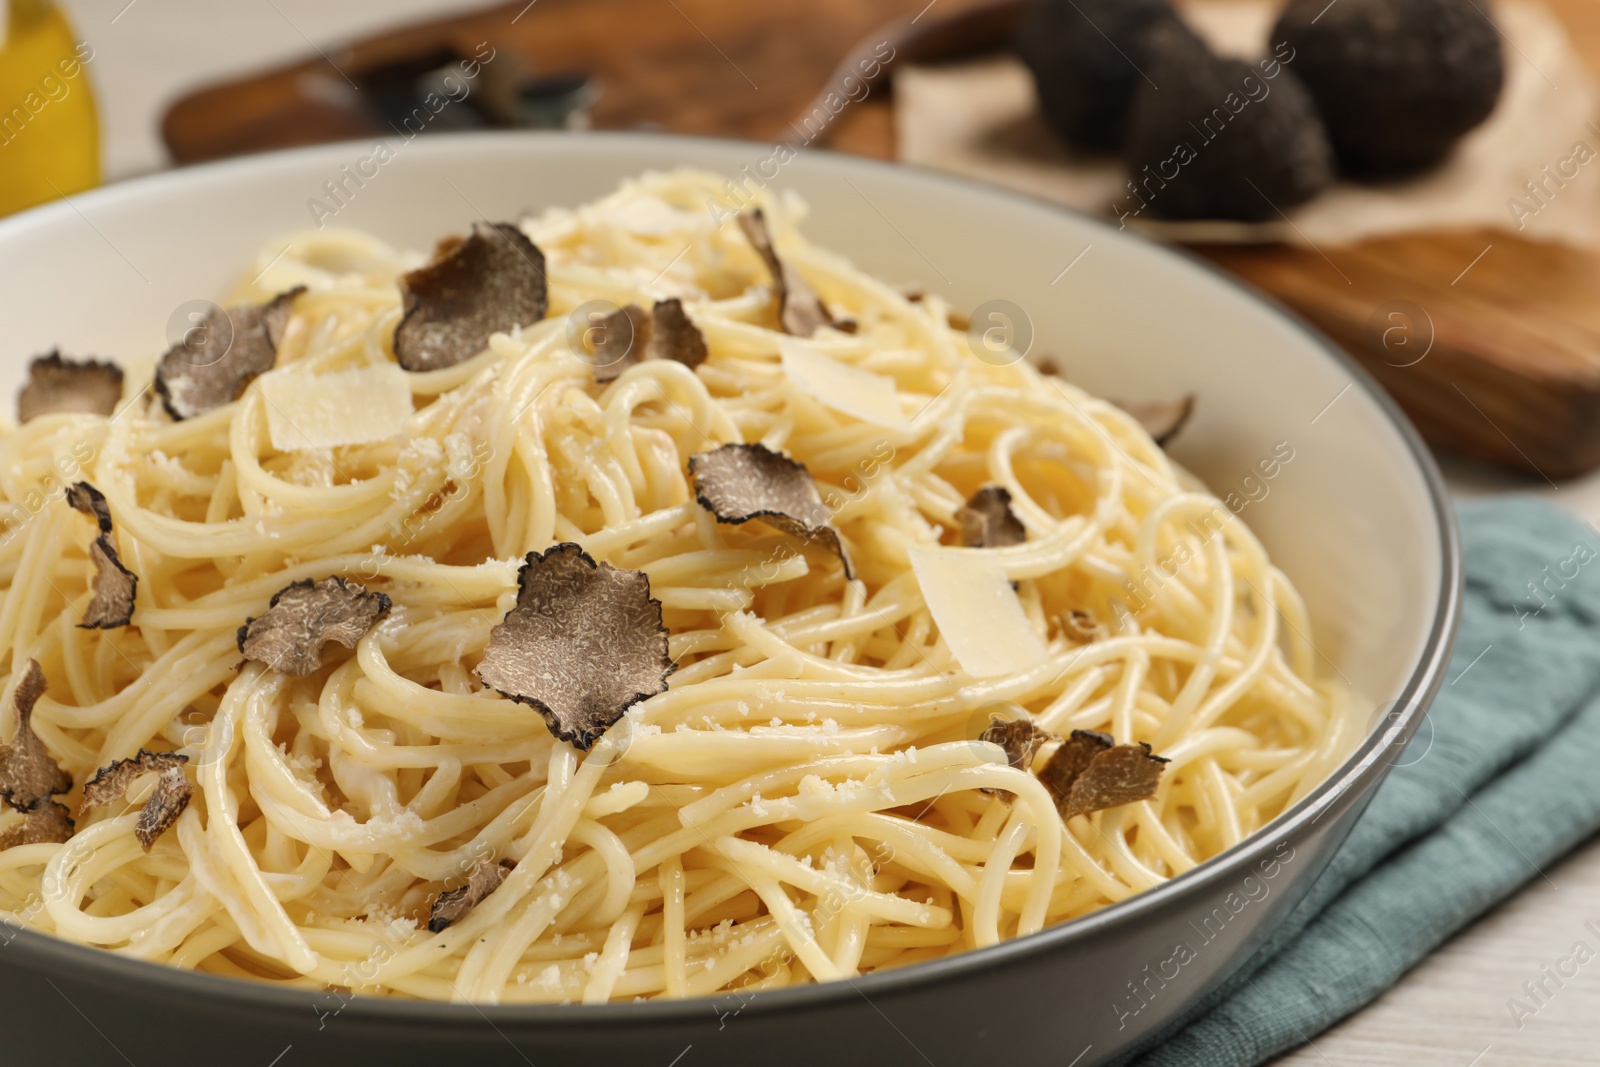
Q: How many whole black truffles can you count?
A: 3